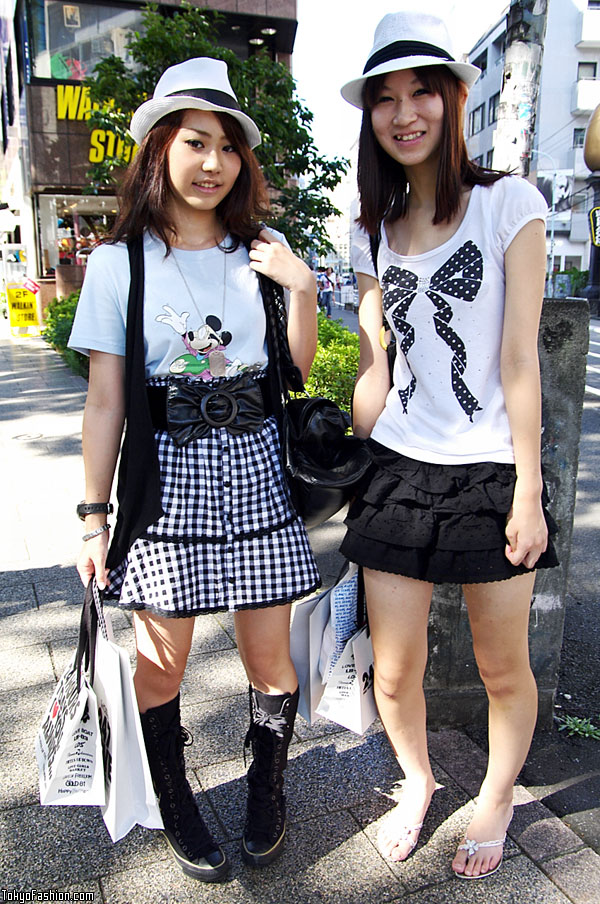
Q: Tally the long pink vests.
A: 0